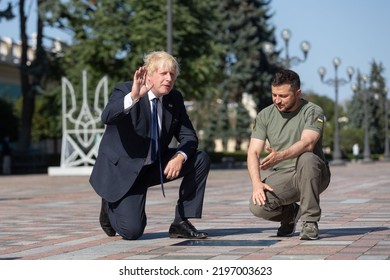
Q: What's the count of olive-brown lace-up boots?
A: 2